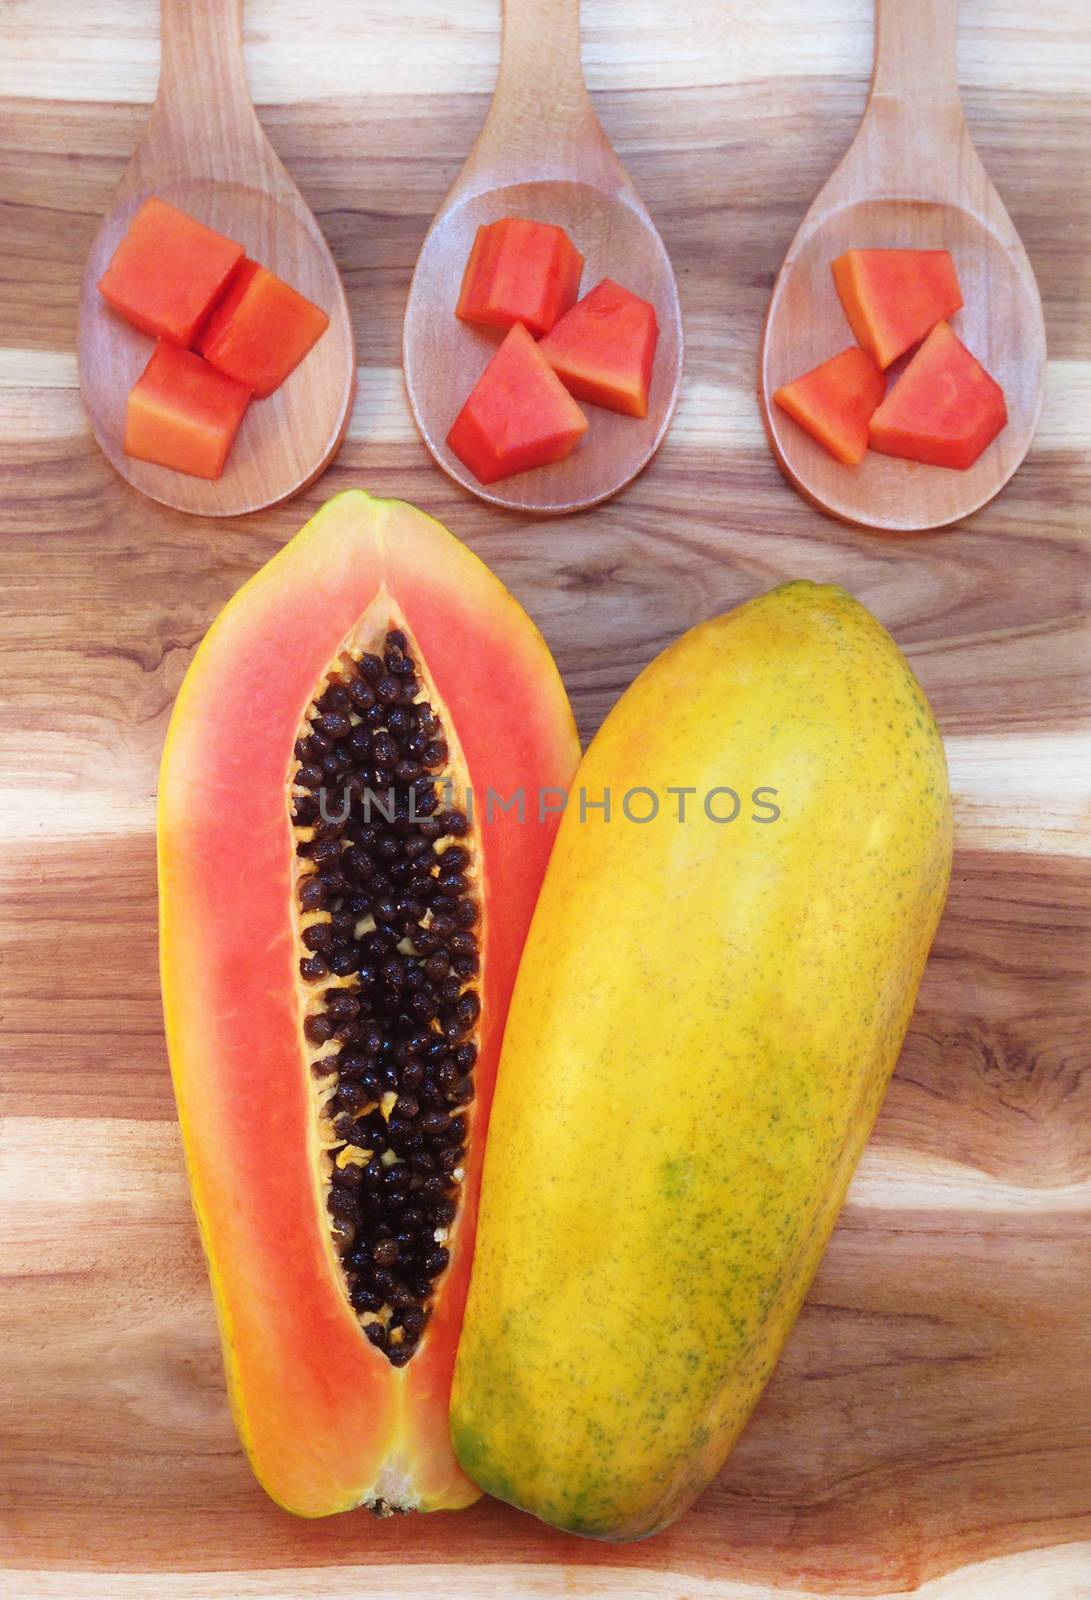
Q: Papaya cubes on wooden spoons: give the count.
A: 9